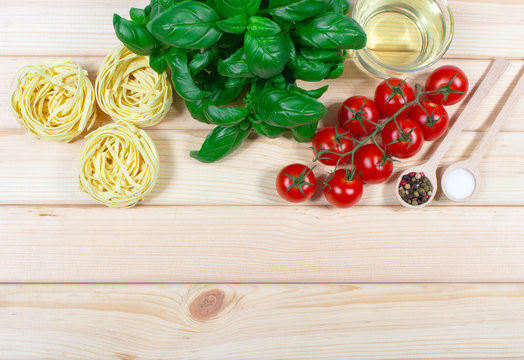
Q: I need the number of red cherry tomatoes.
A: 9